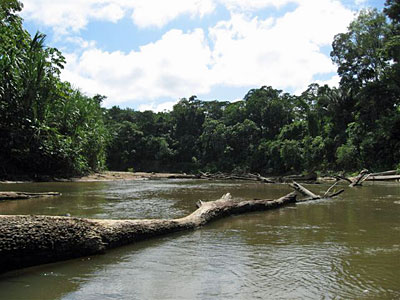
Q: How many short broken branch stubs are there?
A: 2